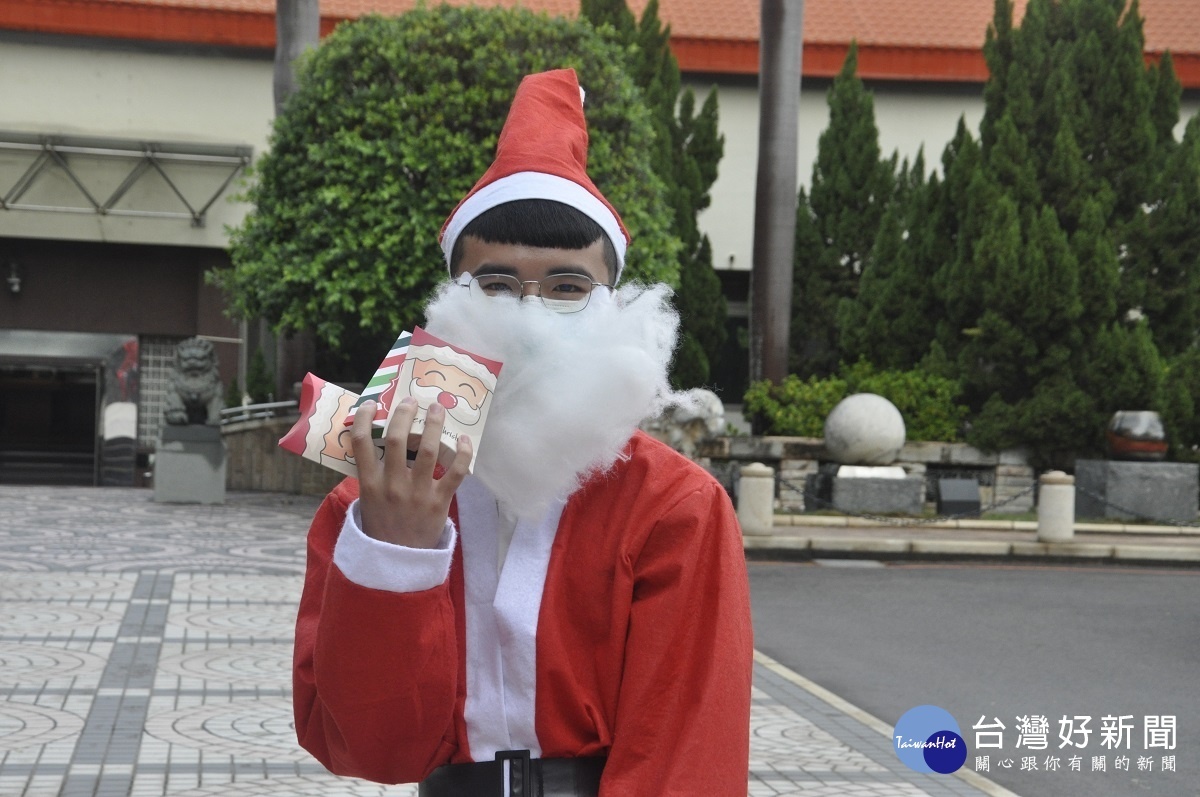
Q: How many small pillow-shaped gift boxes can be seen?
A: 3